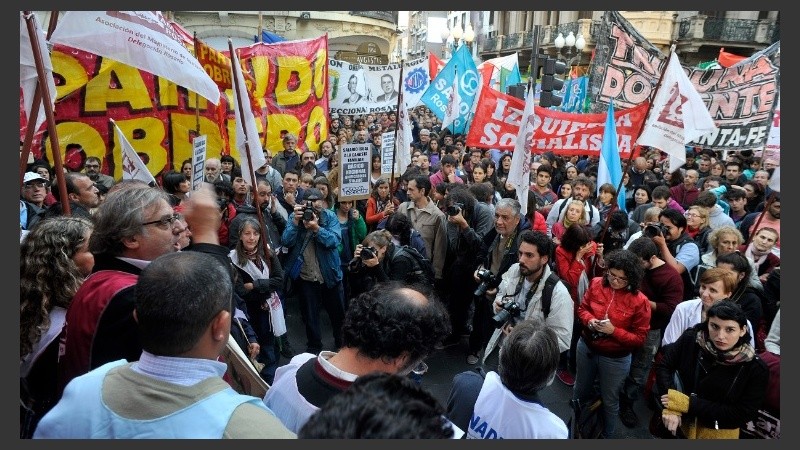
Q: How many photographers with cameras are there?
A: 6